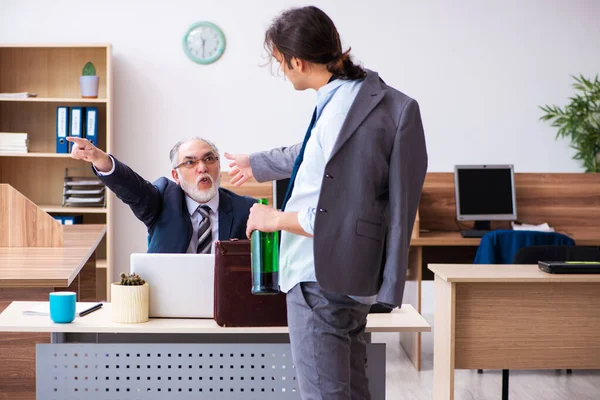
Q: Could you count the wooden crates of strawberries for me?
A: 0